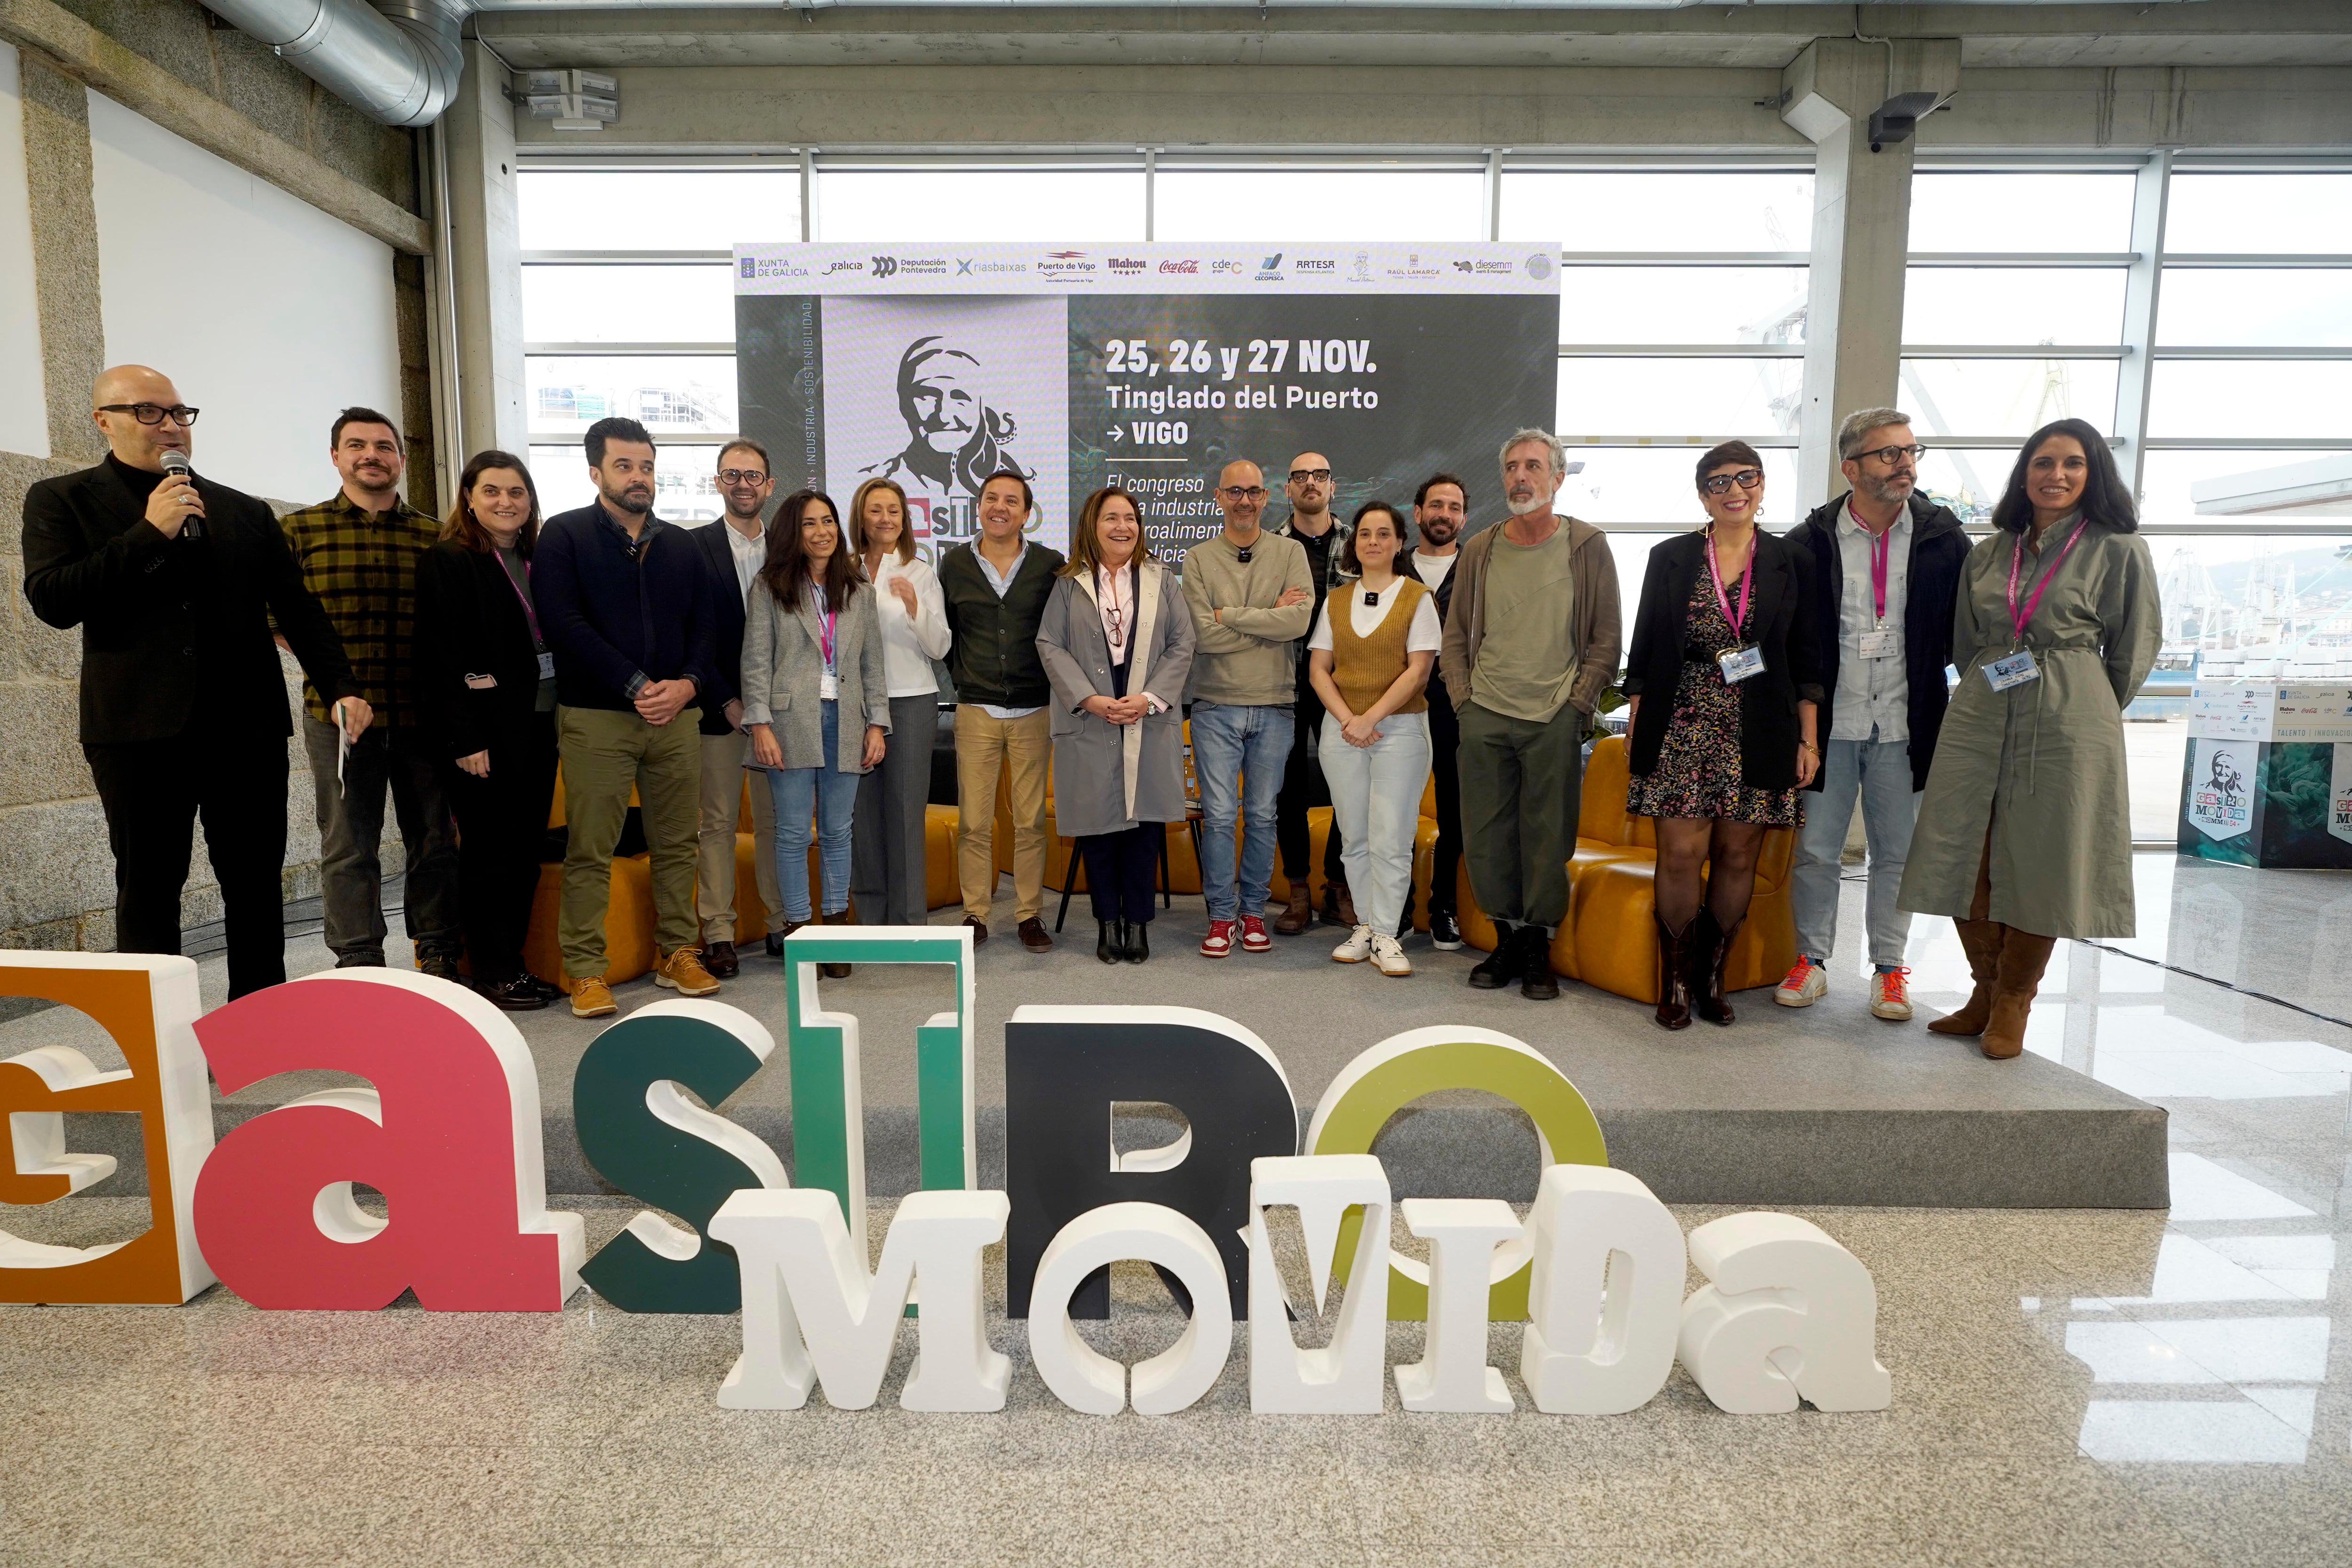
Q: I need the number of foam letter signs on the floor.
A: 12